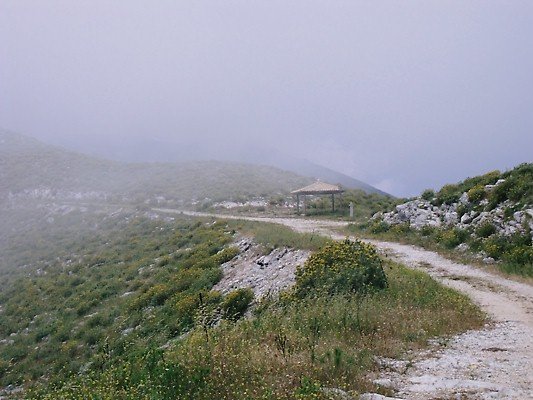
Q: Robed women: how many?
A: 0